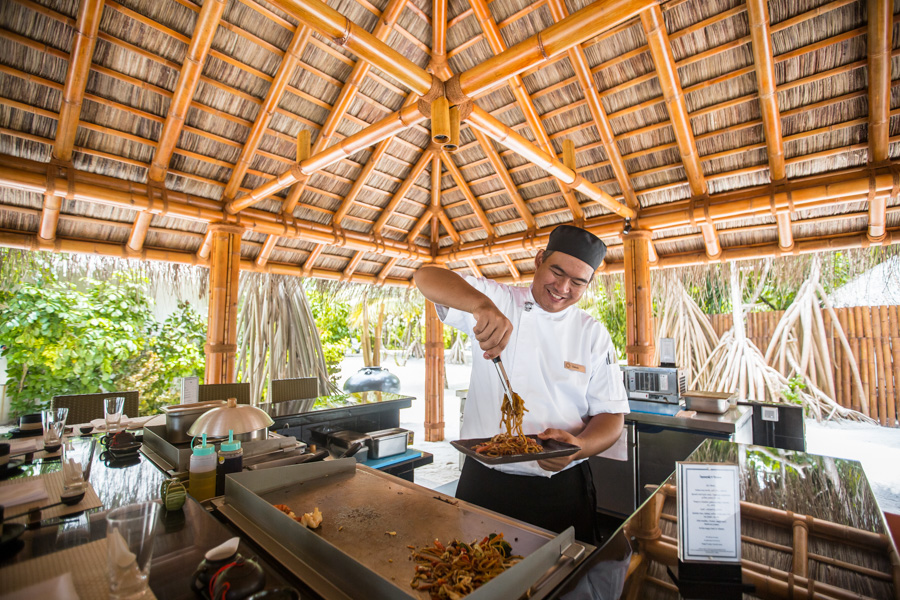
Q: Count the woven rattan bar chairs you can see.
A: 3